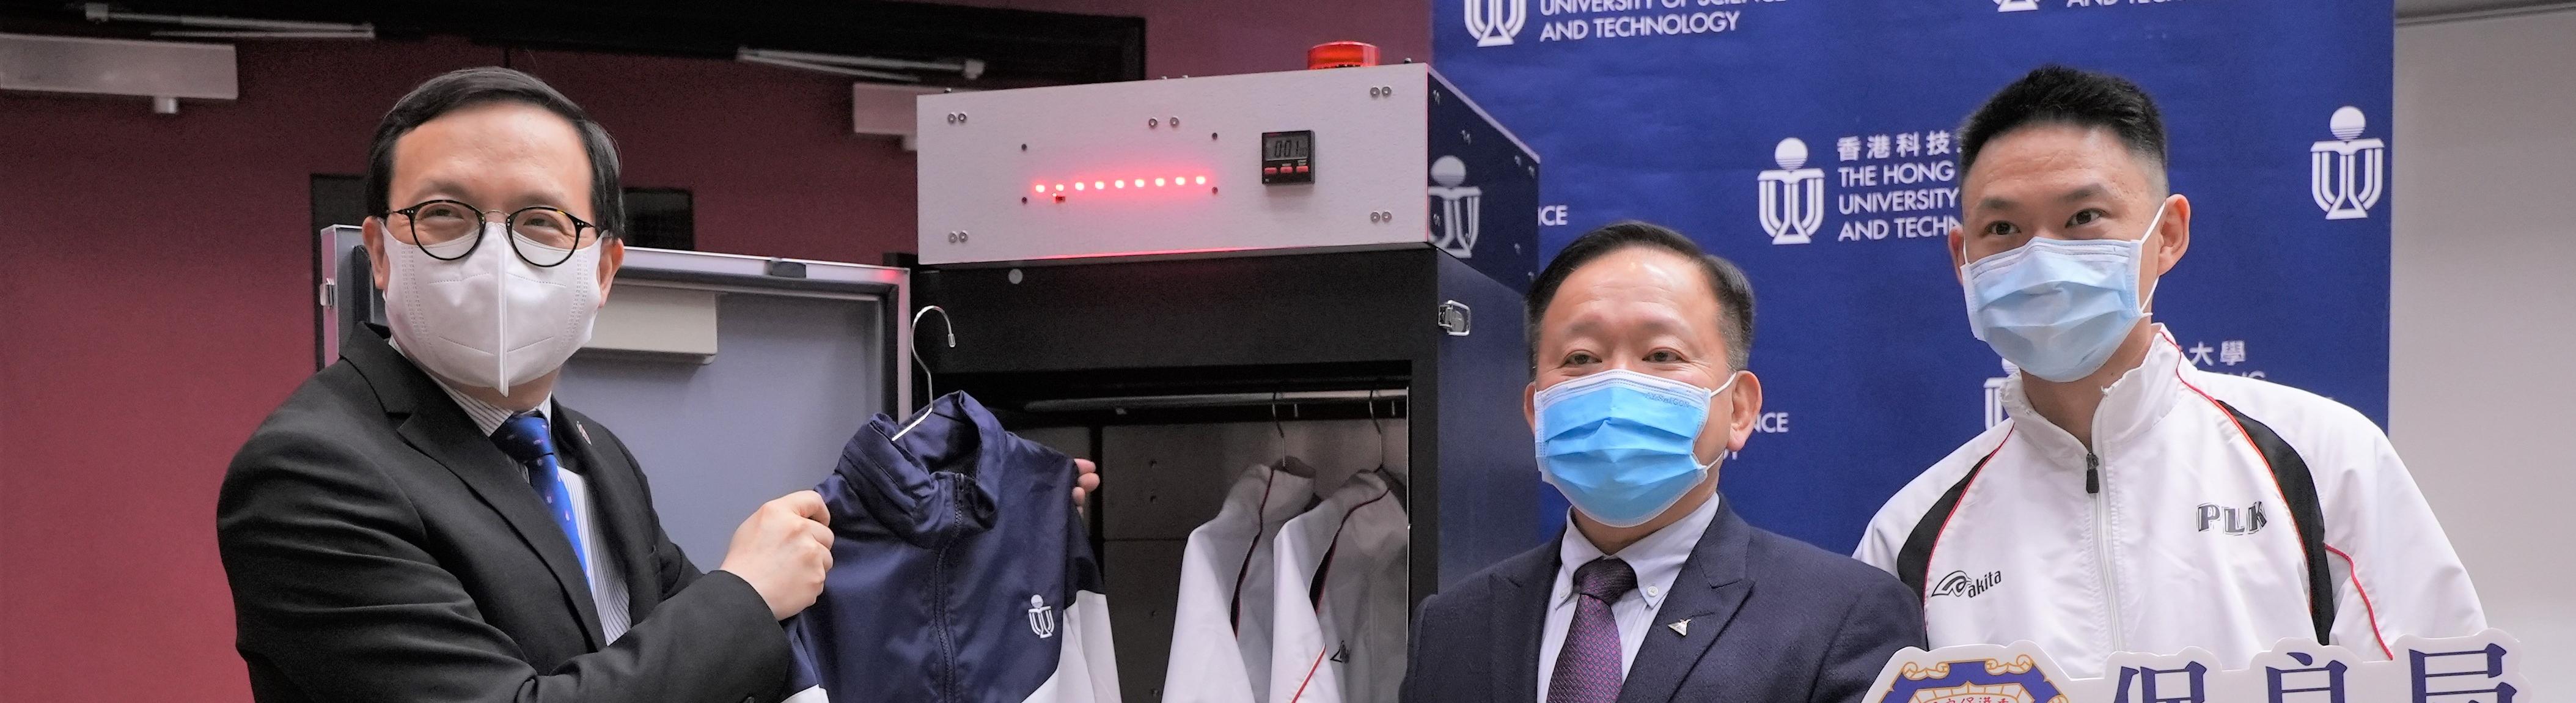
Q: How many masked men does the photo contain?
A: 3